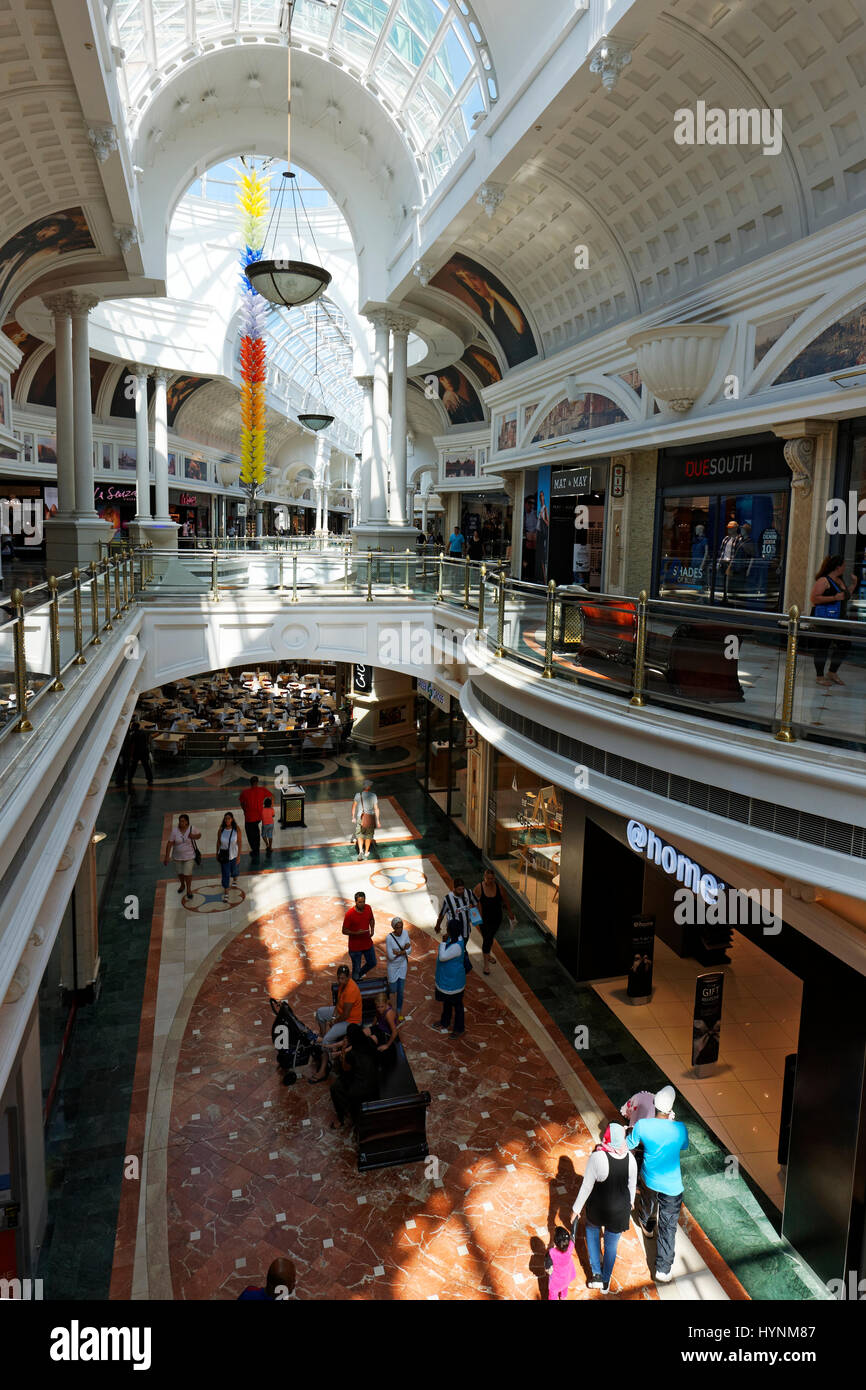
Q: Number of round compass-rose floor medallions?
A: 2